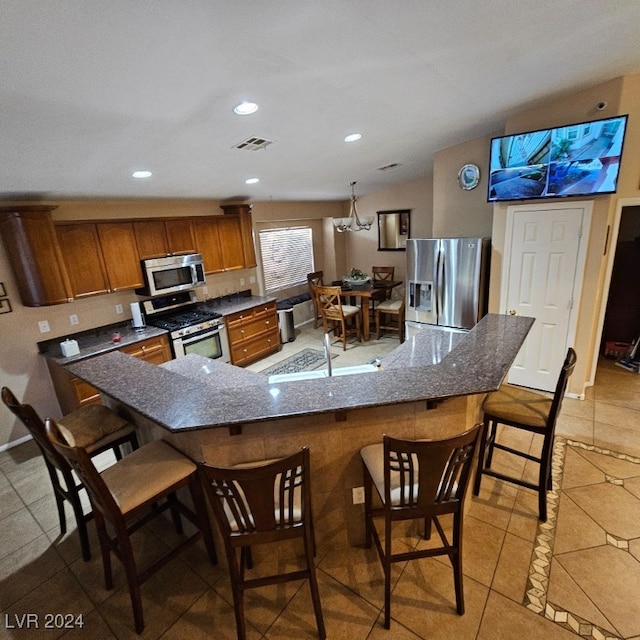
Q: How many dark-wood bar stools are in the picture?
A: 5